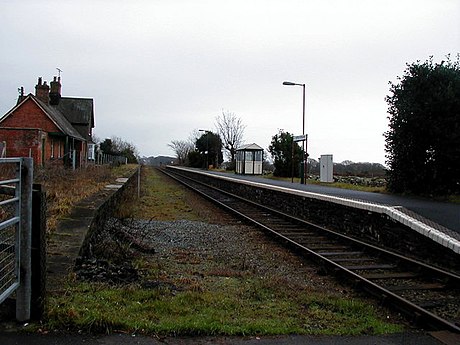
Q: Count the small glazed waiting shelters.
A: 1